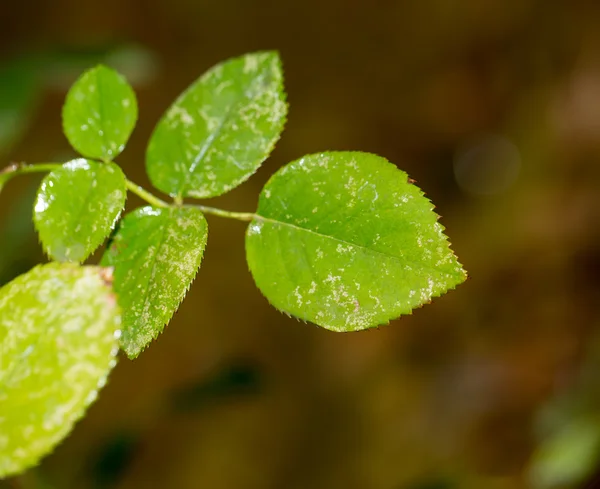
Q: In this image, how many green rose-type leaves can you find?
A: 6